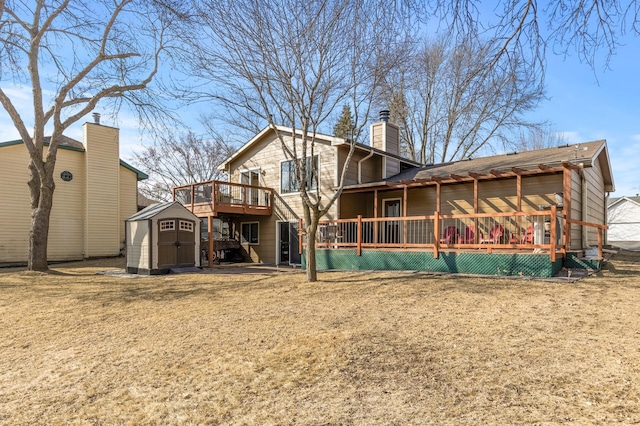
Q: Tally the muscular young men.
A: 0